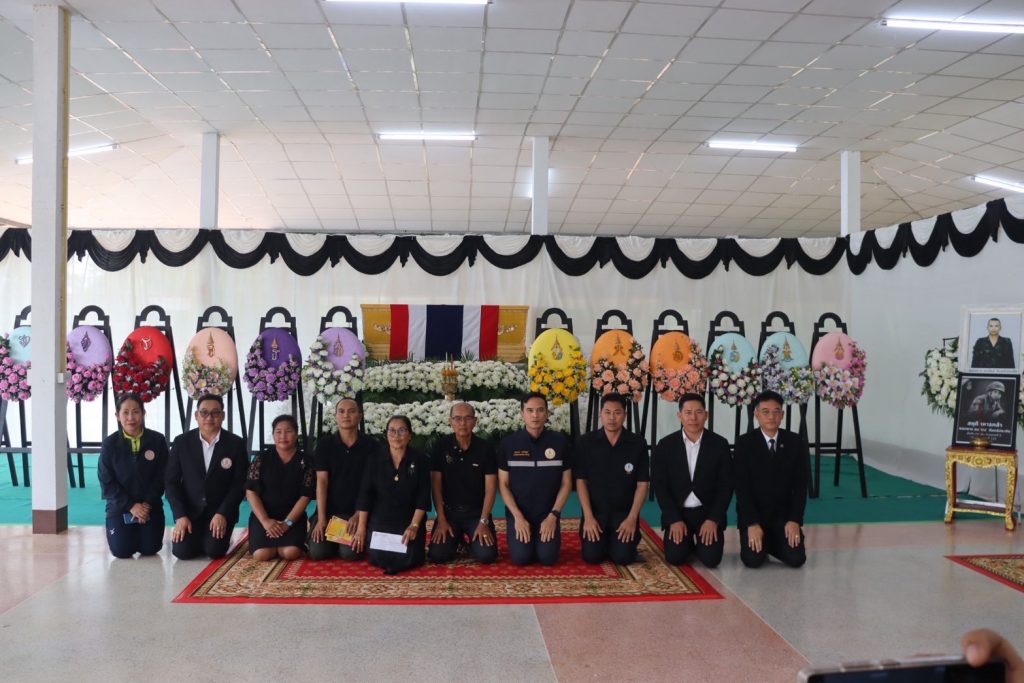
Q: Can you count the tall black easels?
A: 12